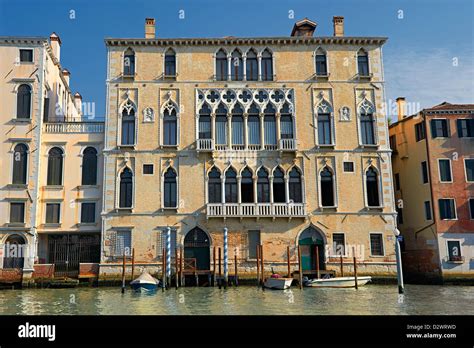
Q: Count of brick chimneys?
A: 2